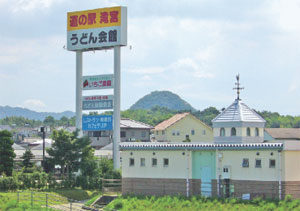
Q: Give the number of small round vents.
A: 5